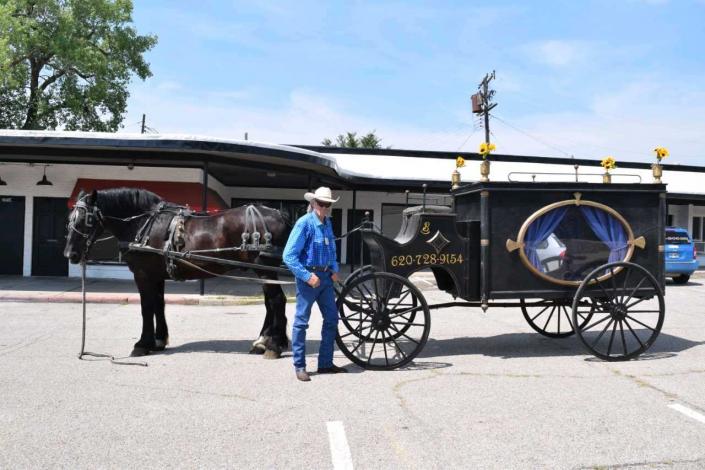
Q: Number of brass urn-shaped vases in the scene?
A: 4